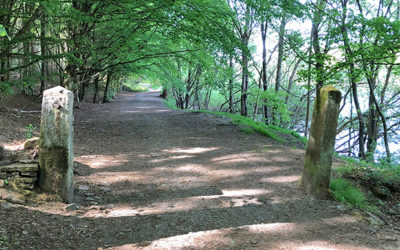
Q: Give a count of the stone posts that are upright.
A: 2